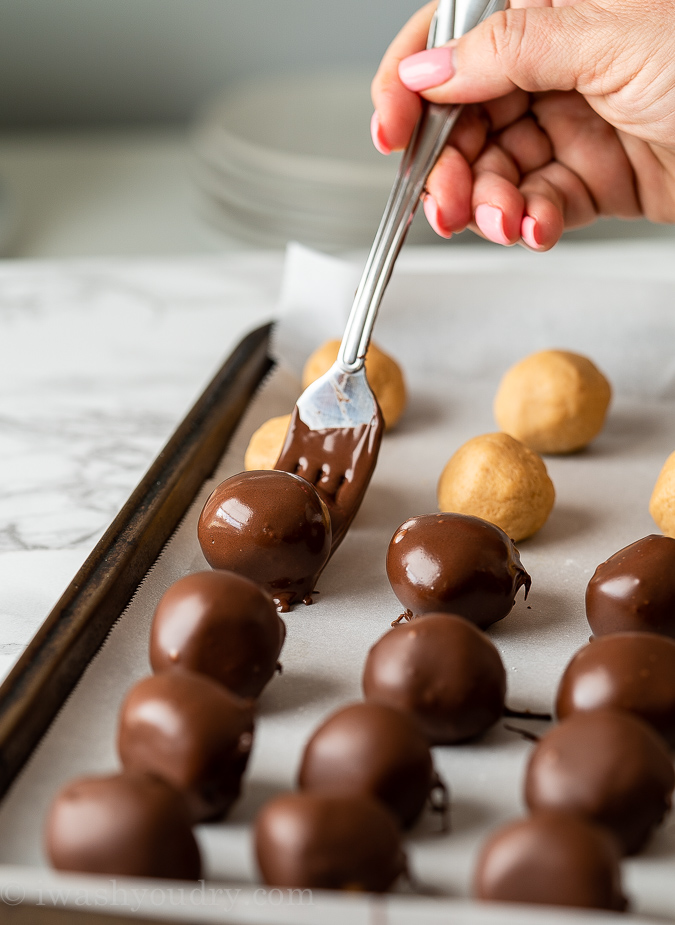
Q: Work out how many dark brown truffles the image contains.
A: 12